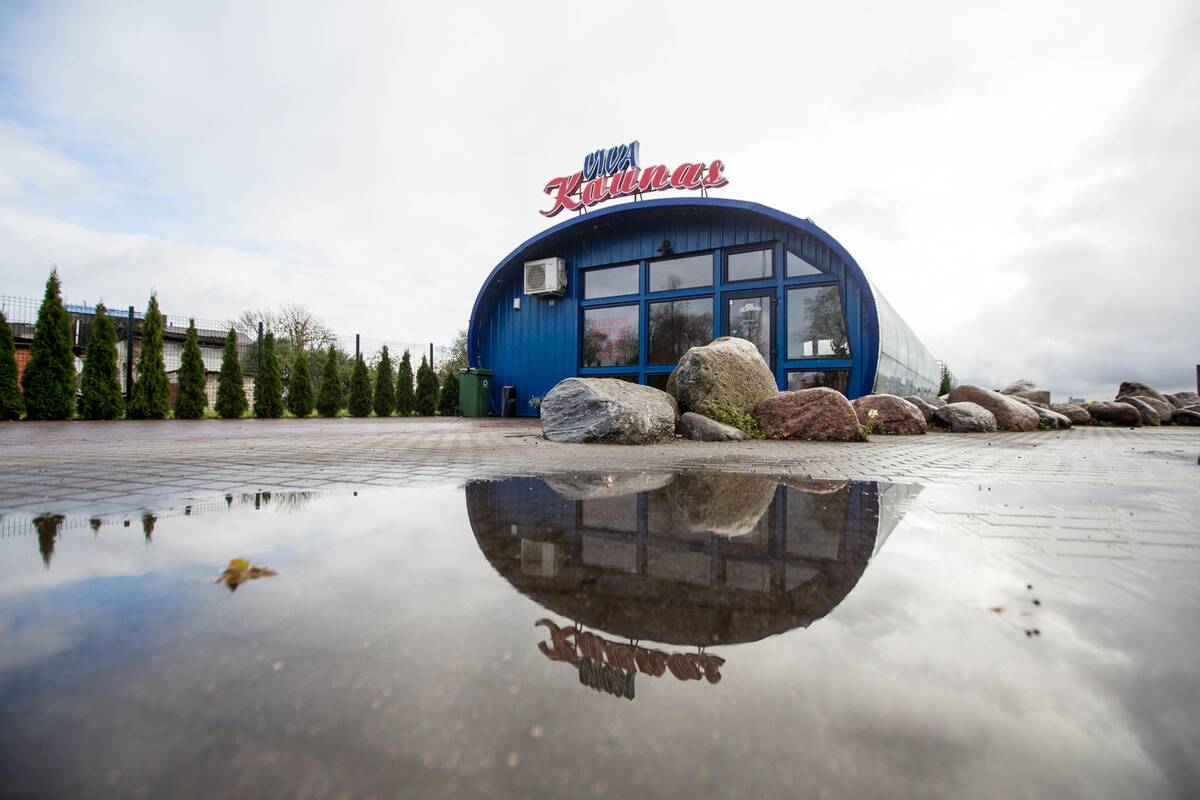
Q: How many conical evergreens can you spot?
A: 14